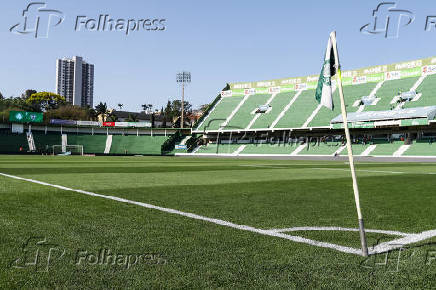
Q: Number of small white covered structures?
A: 3